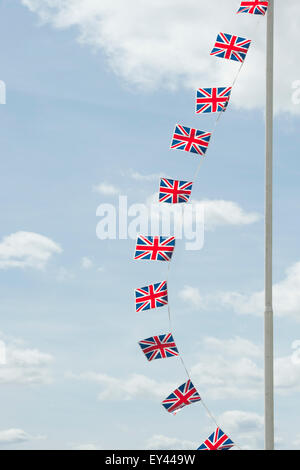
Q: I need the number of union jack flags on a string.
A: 10